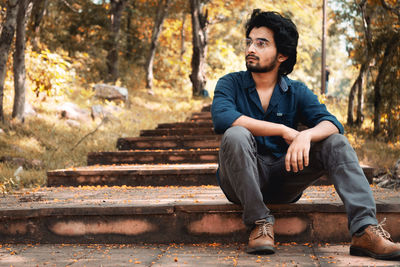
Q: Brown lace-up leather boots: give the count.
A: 2